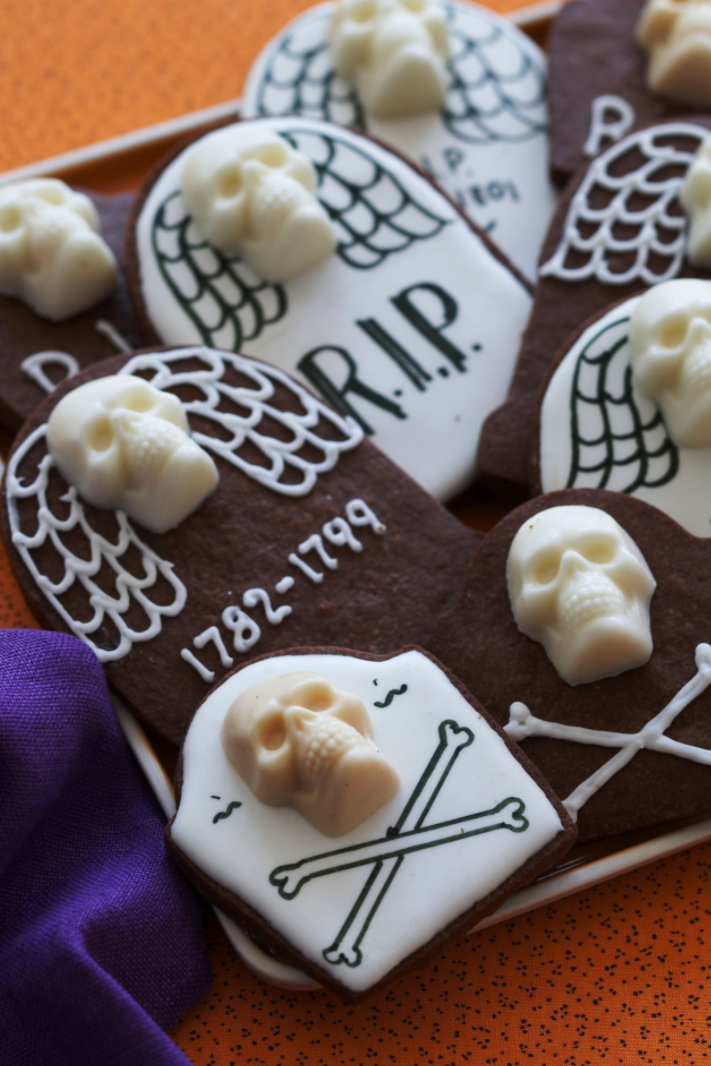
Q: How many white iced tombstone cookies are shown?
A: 4